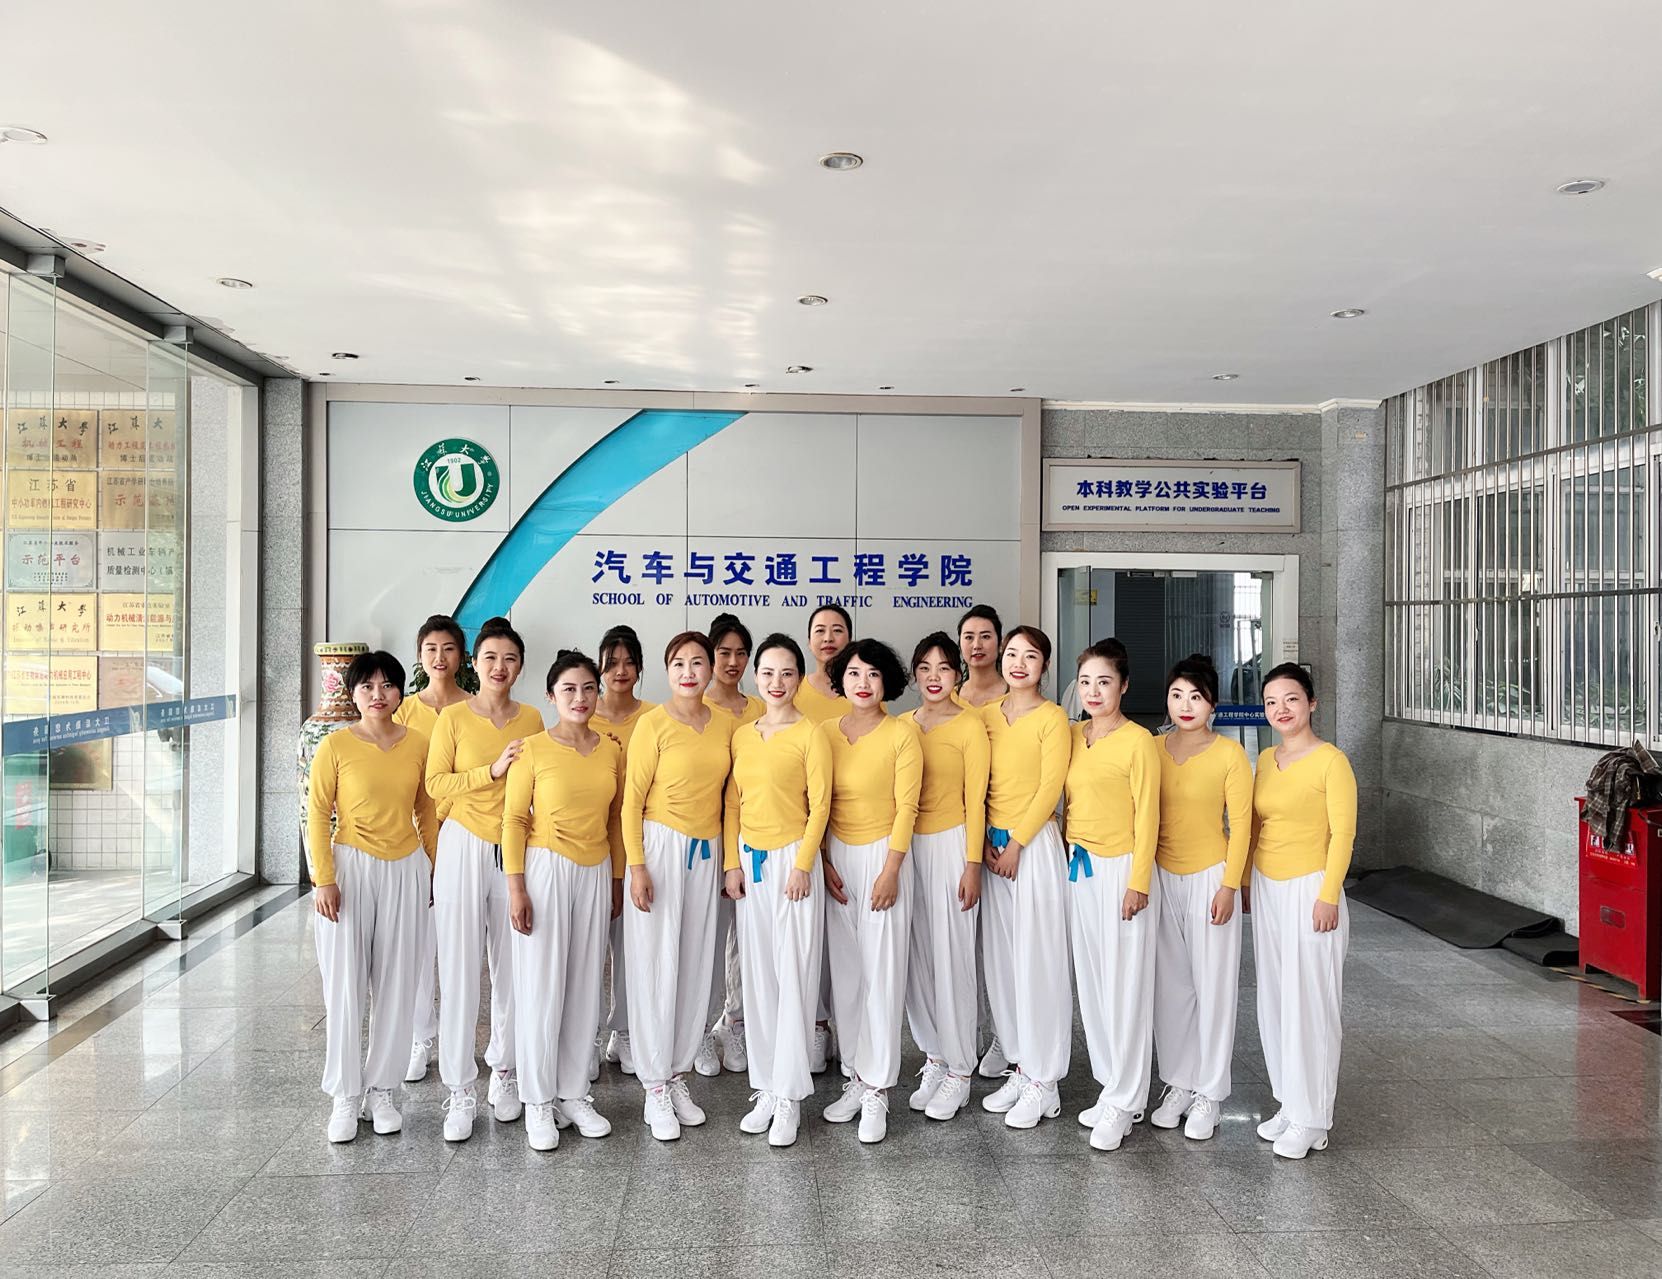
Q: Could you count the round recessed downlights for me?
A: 15